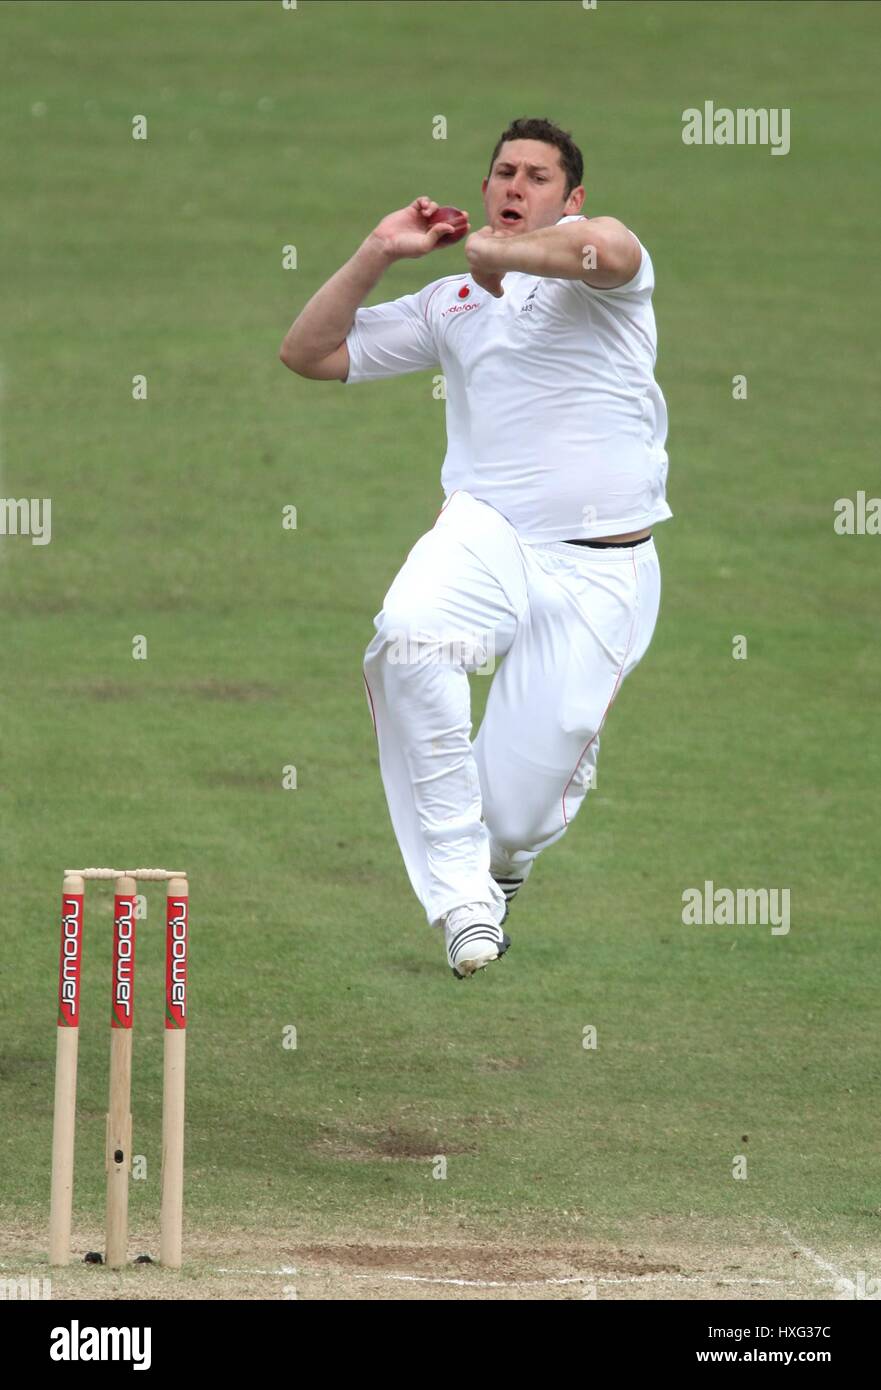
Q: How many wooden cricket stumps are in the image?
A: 3